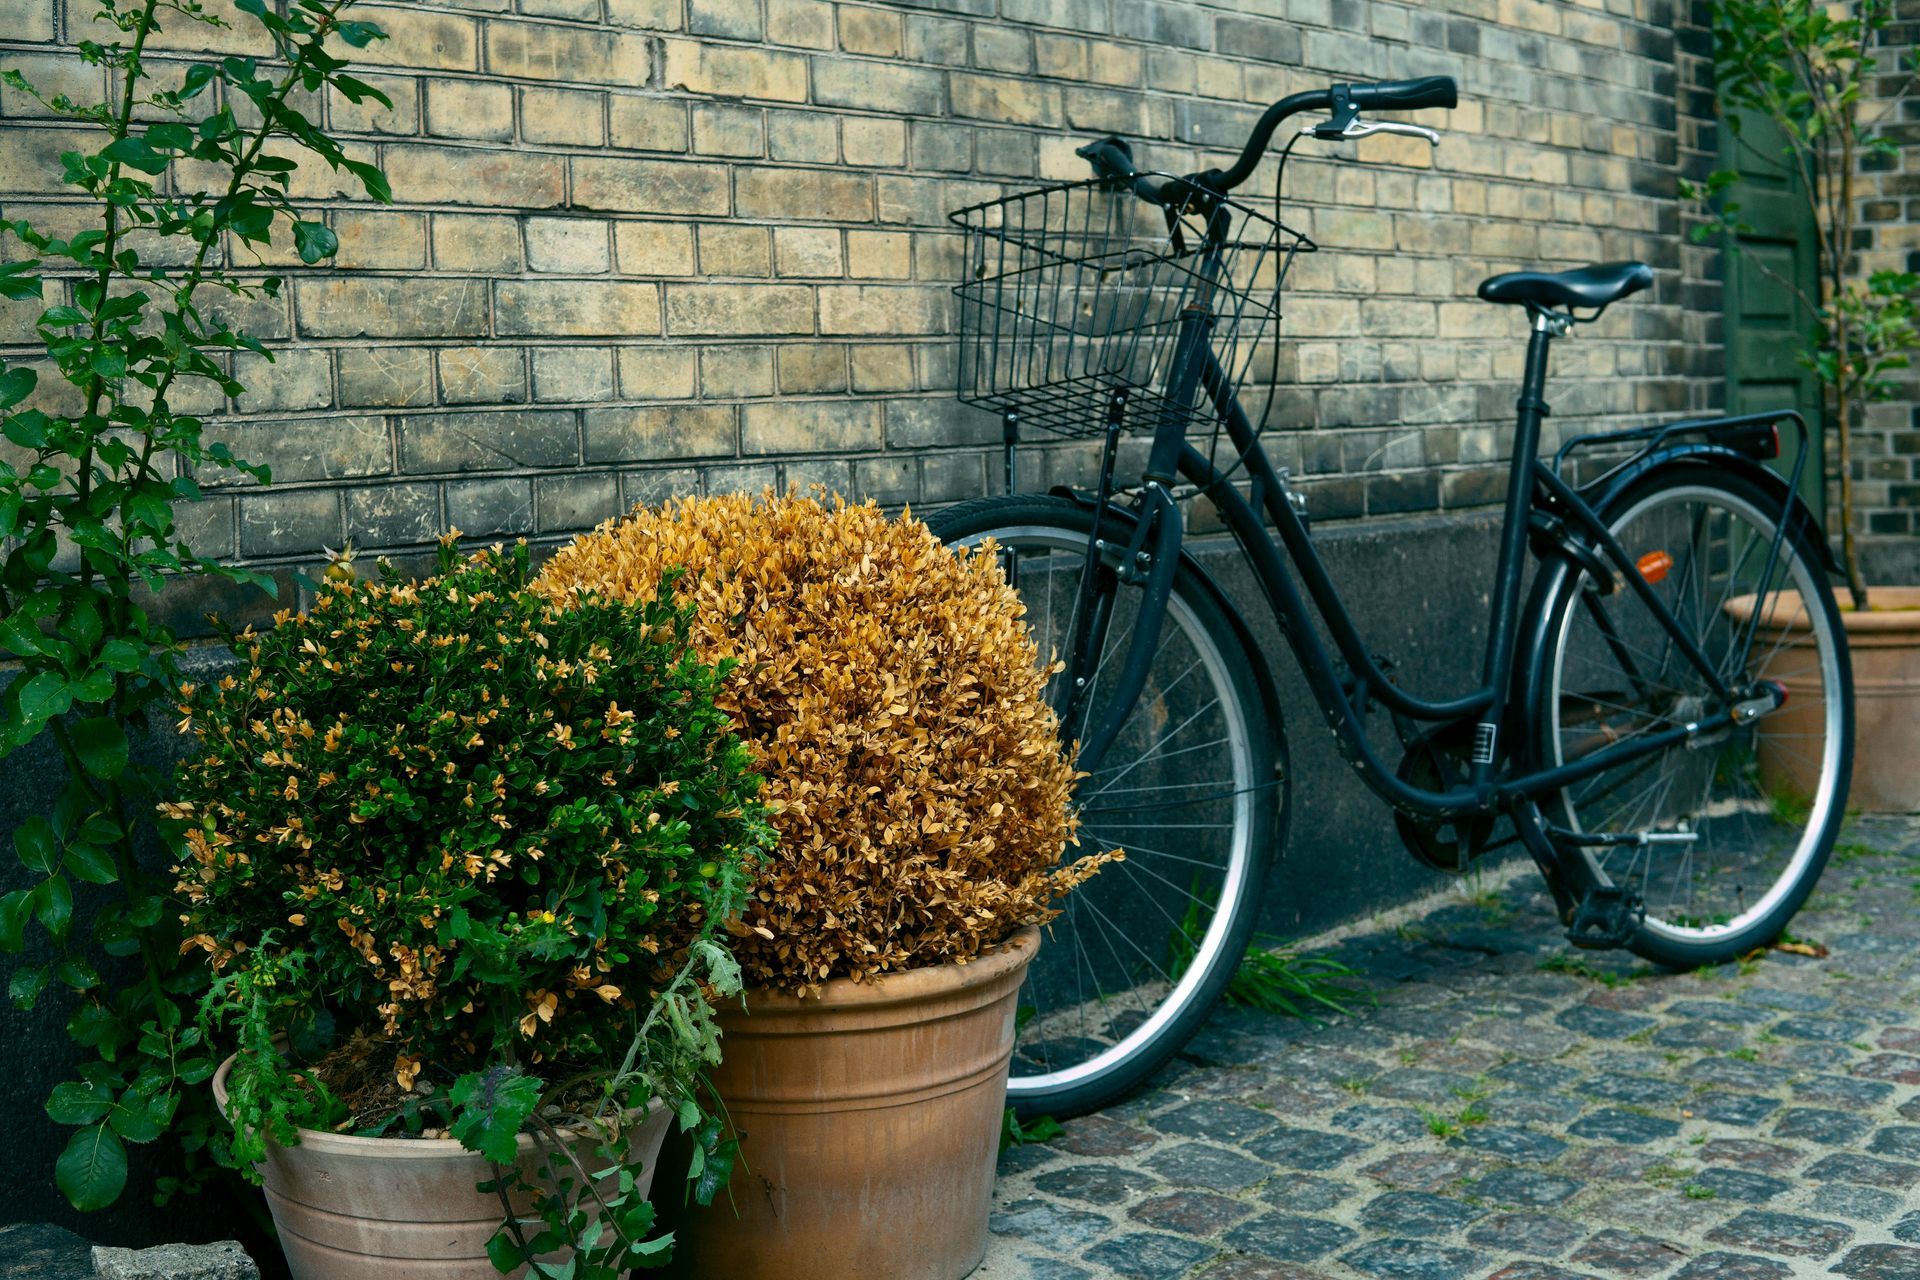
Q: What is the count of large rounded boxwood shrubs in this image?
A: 2